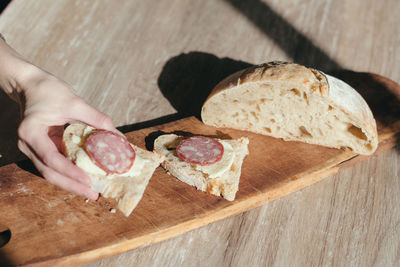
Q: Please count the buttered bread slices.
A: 2